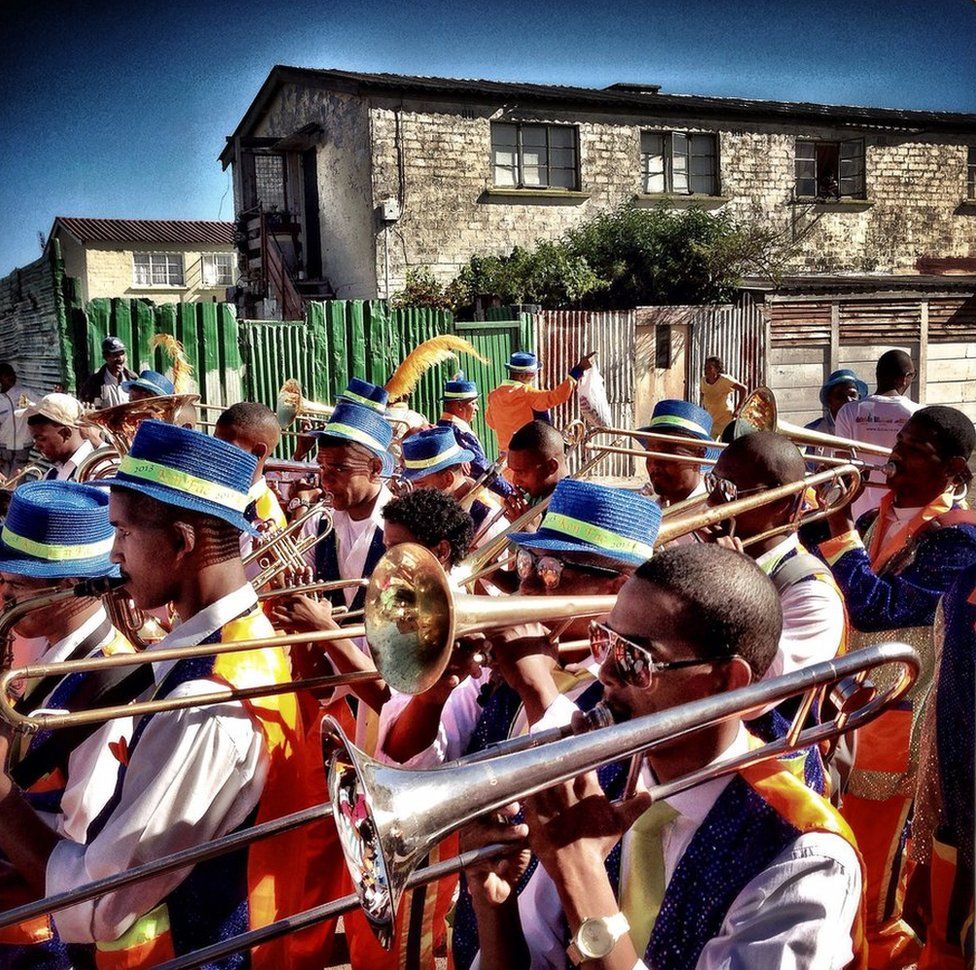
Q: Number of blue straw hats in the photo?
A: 11